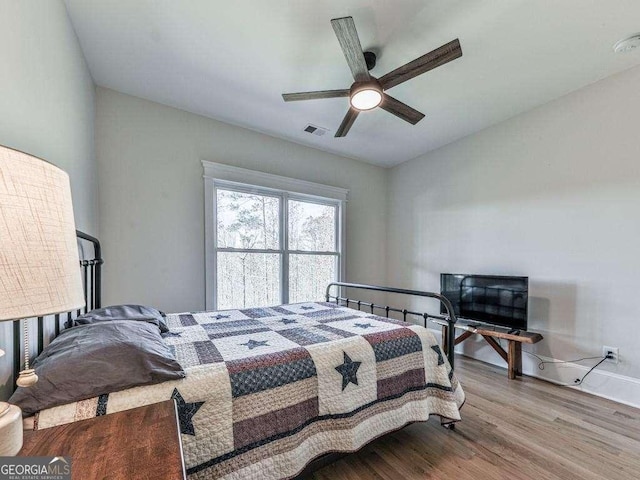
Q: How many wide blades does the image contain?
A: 5